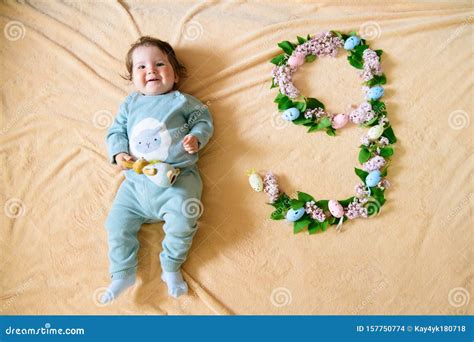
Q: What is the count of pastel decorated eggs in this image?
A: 10